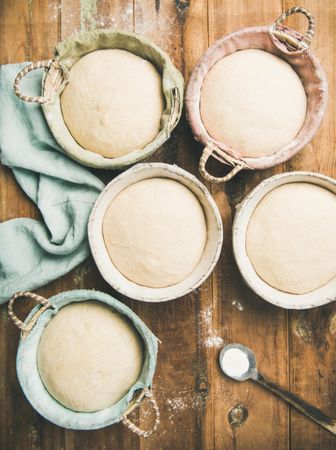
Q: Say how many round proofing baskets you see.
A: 5